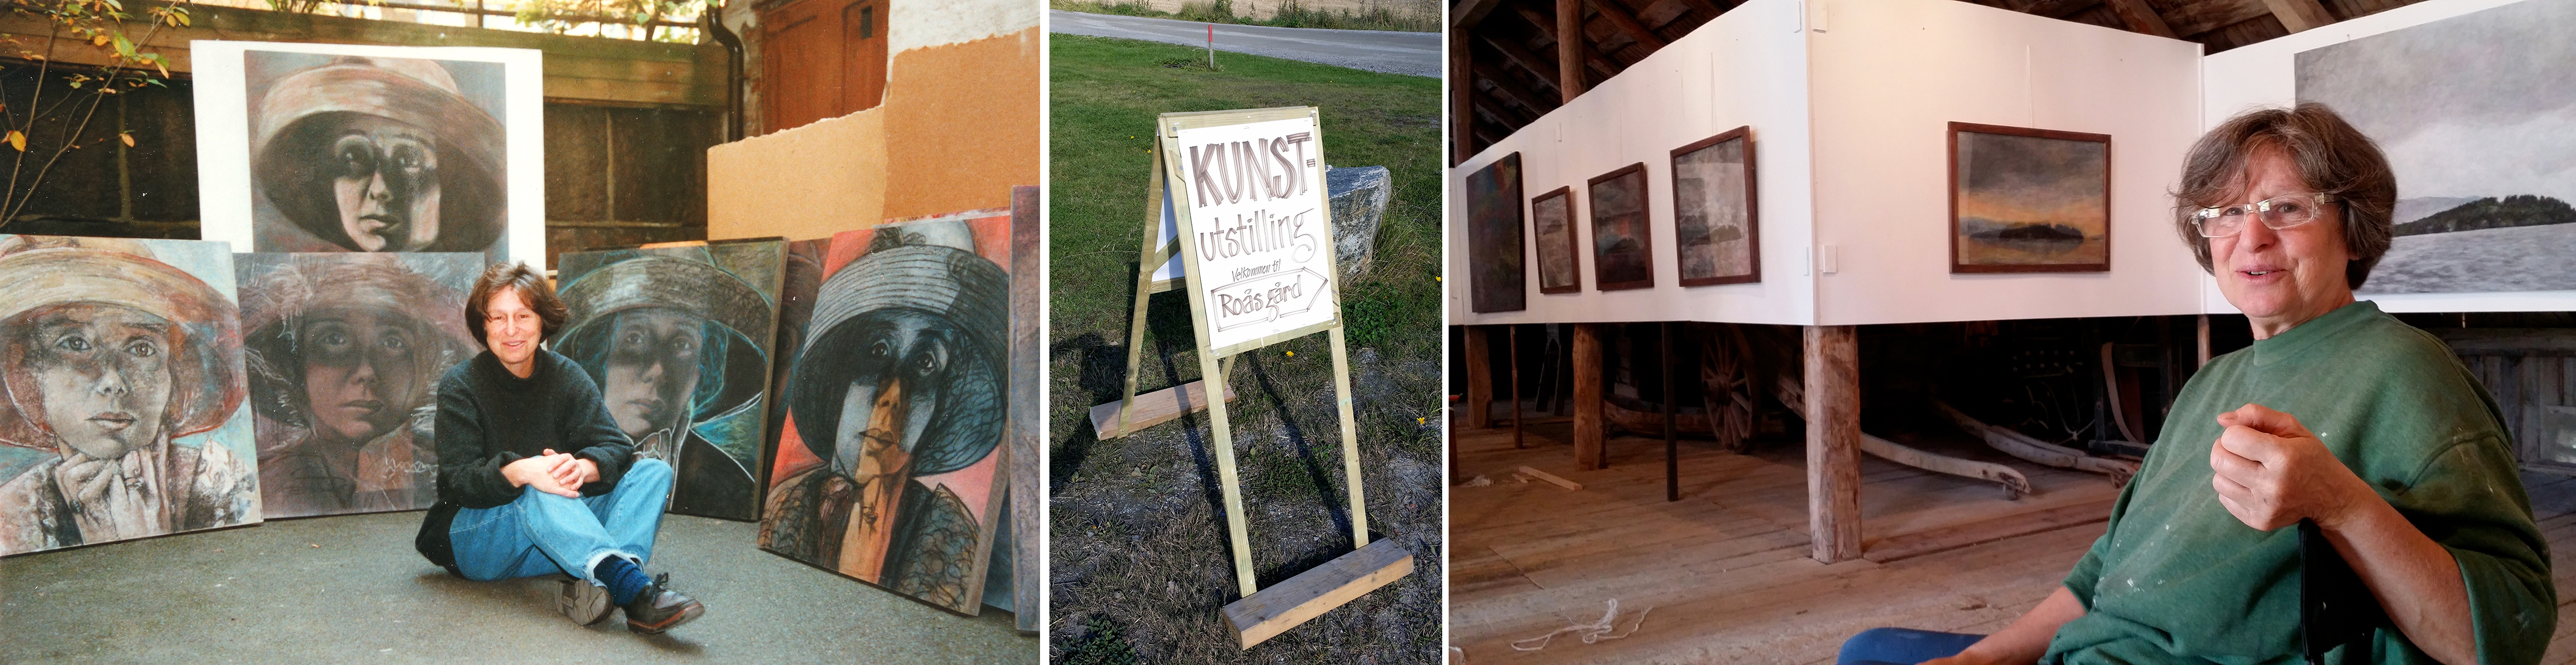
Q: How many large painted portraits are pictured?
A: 5